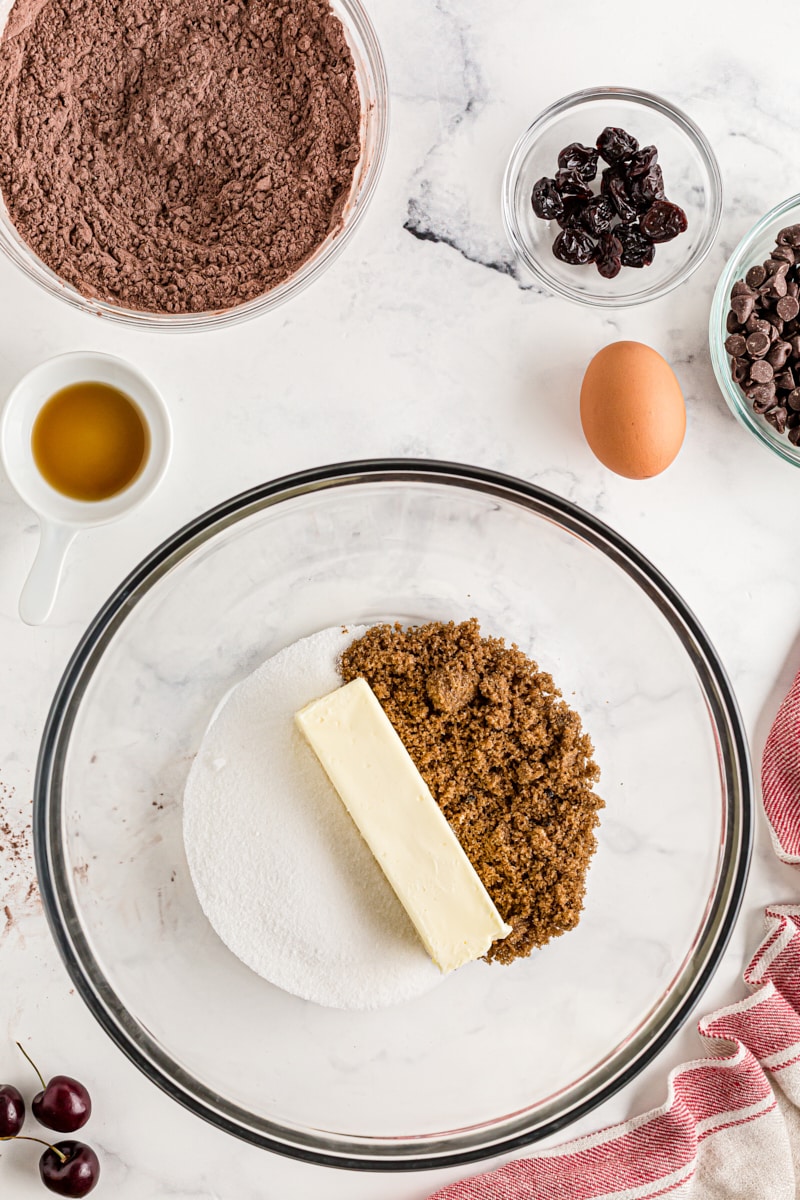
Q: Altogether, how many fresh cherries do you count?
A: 3